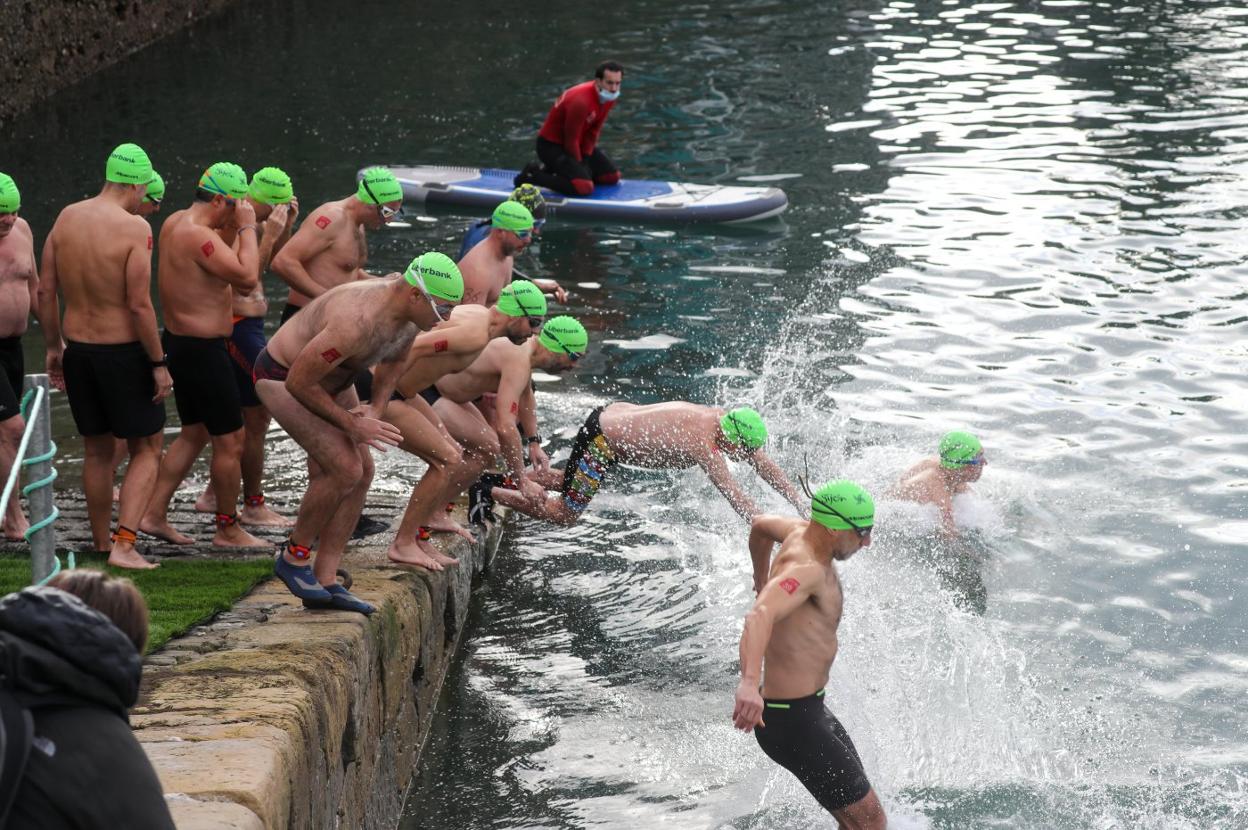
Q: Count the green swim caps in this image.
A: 13